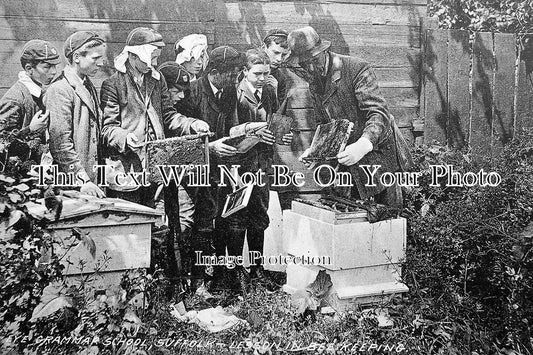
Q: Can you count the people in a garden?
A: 9